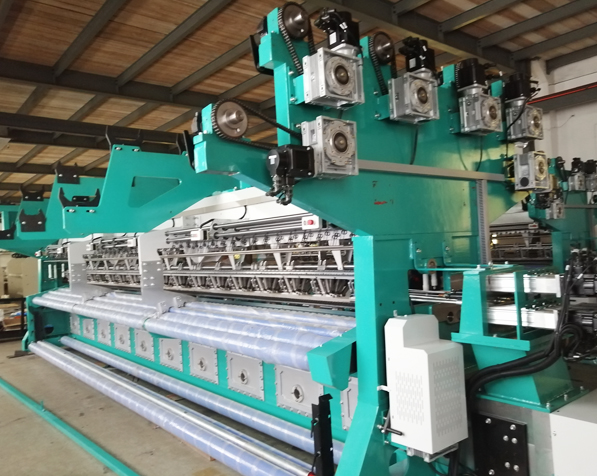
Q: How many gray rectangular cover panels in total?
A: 10